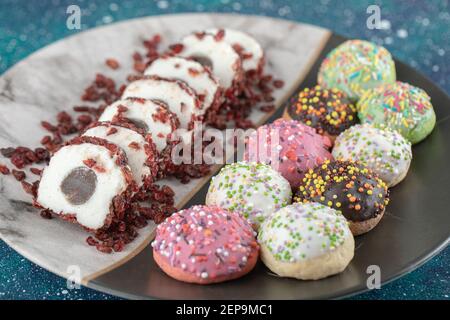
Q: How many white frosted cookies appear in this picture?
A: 3